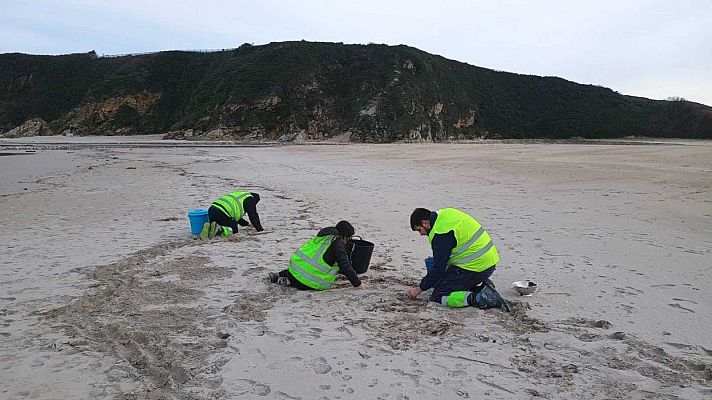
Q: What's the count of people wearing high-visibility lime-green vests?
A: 3